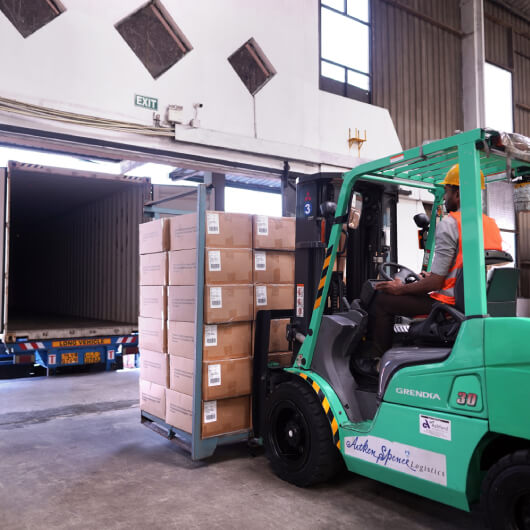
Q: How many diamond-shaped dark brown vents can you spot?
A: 3